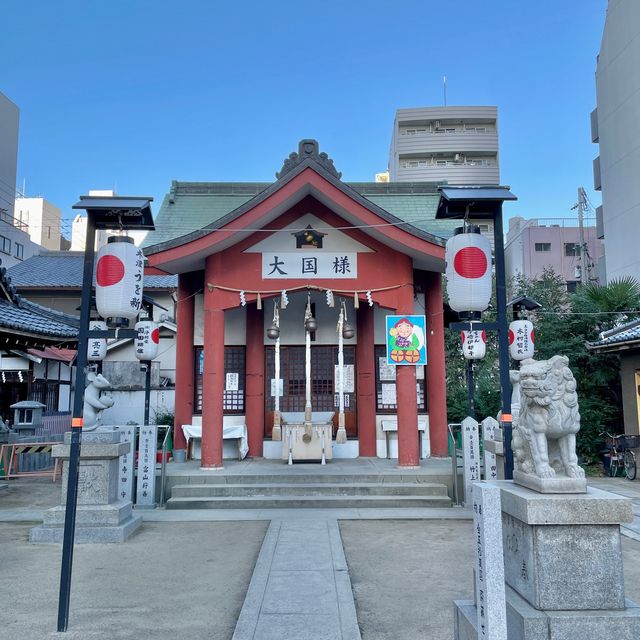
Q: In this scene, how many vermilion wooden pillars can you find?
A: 6